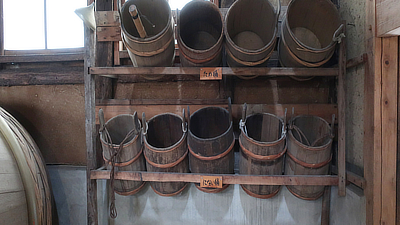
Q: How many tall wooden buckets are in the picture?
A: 9